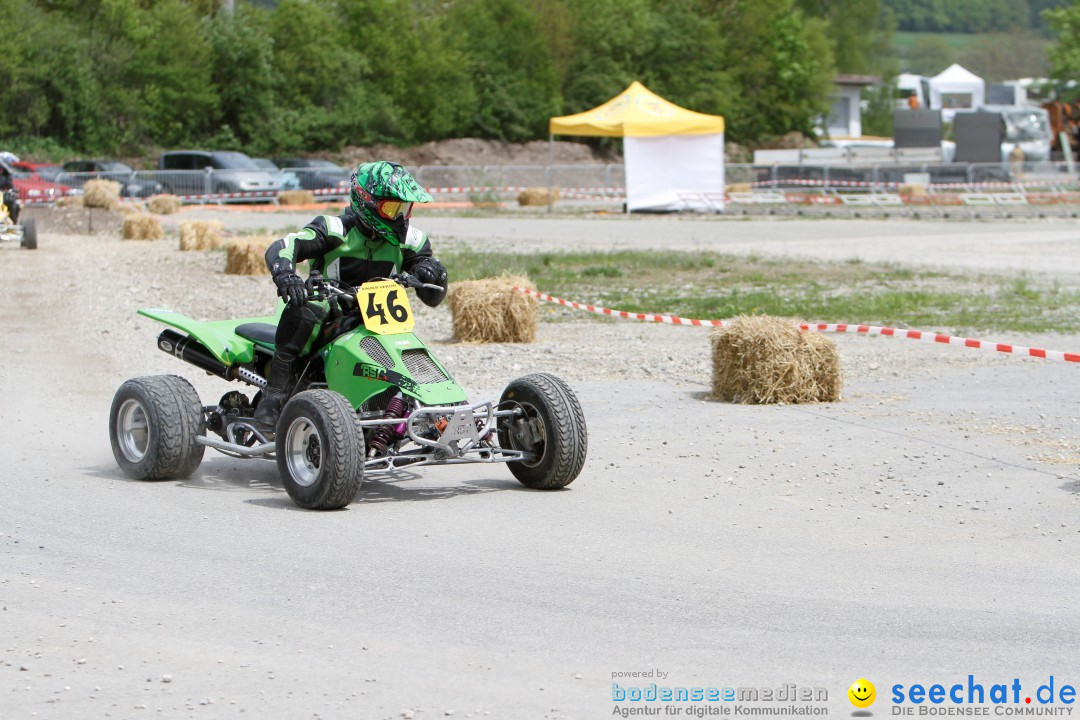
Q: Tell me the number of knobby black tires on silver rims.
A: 3